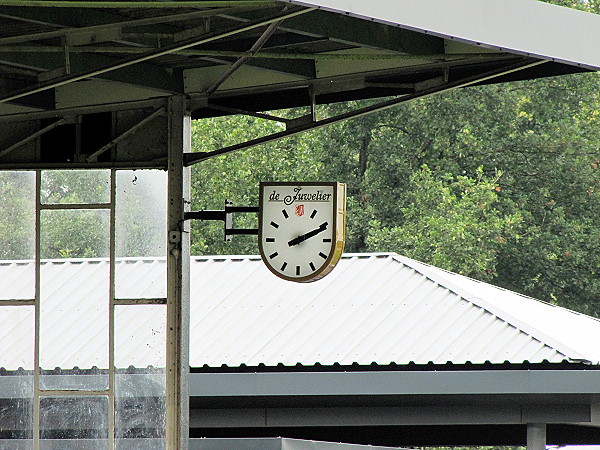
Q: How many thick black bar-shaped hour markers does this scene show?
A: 11